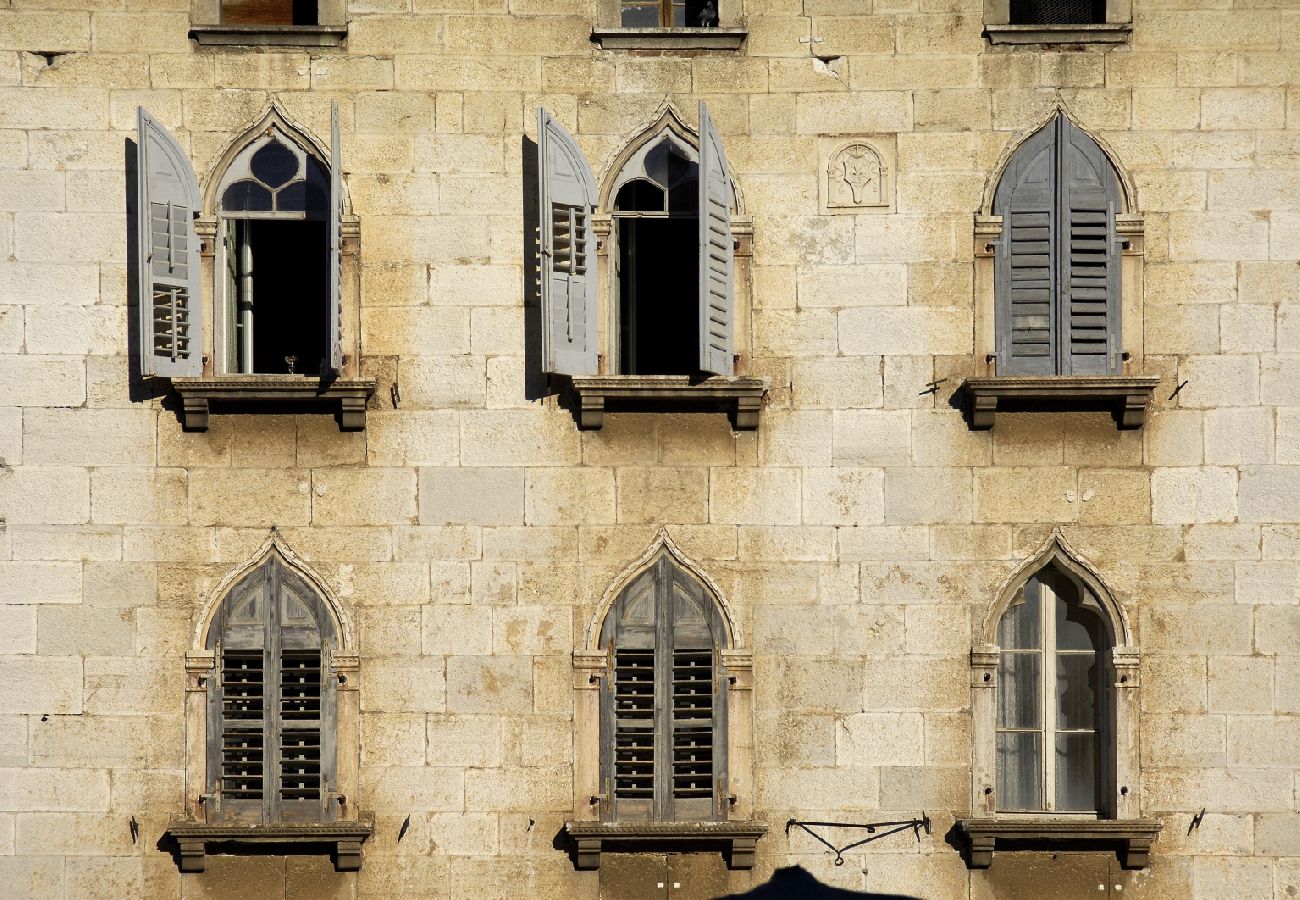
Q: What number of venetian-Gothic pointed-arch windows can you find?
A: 6